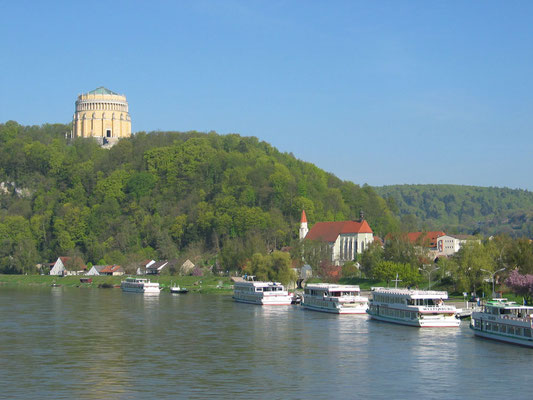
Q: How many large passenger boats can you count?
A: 5